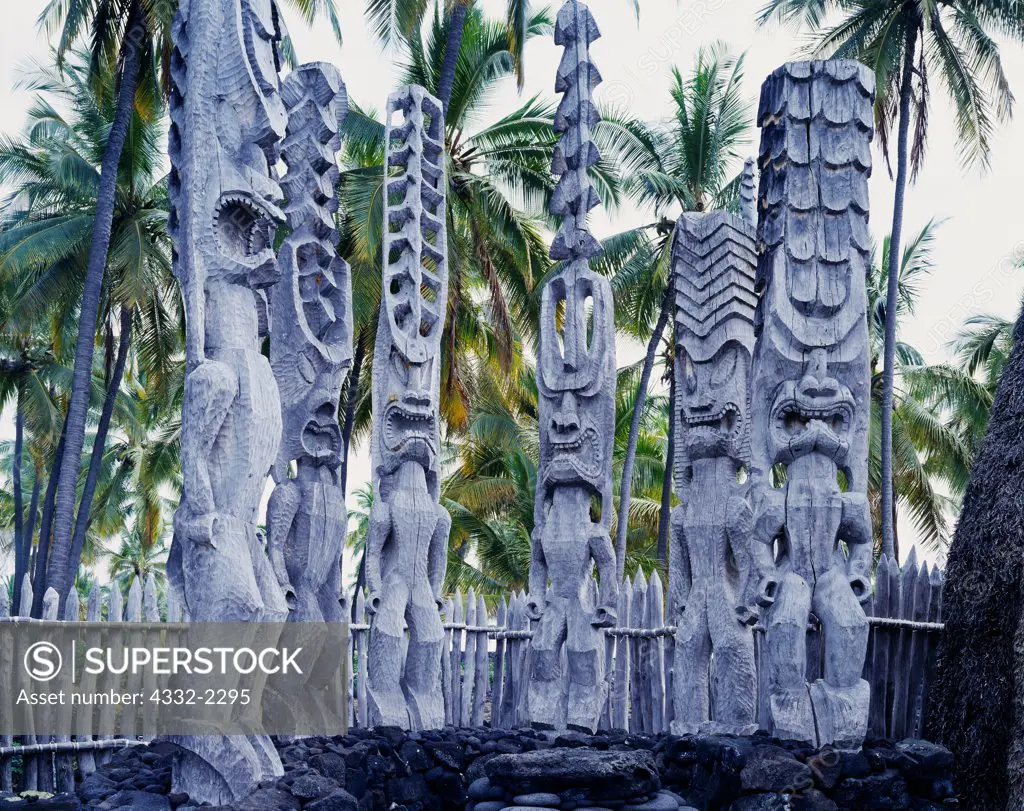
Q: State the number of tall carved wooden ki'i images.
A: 6